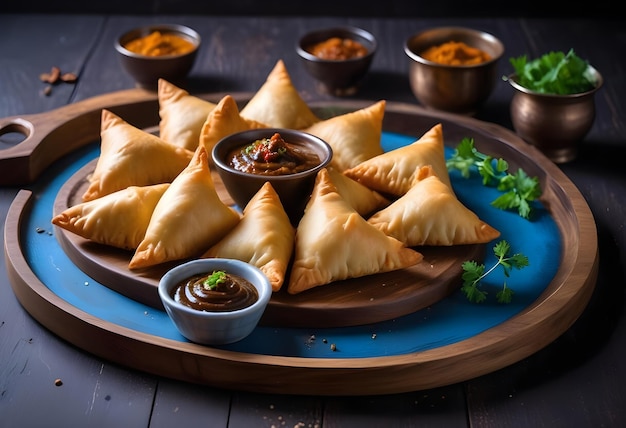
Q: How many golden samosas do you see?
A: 12